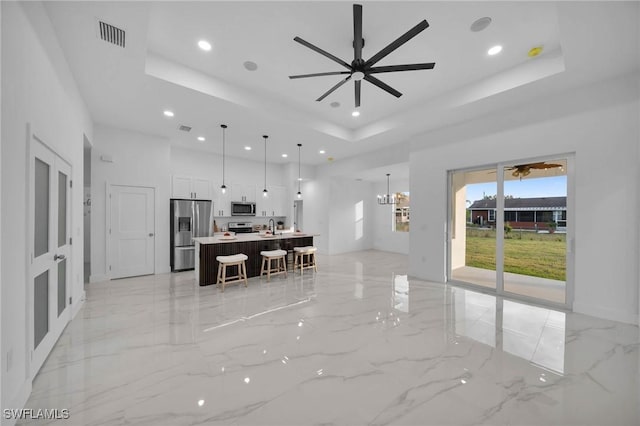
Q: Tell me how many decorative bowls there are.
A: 3